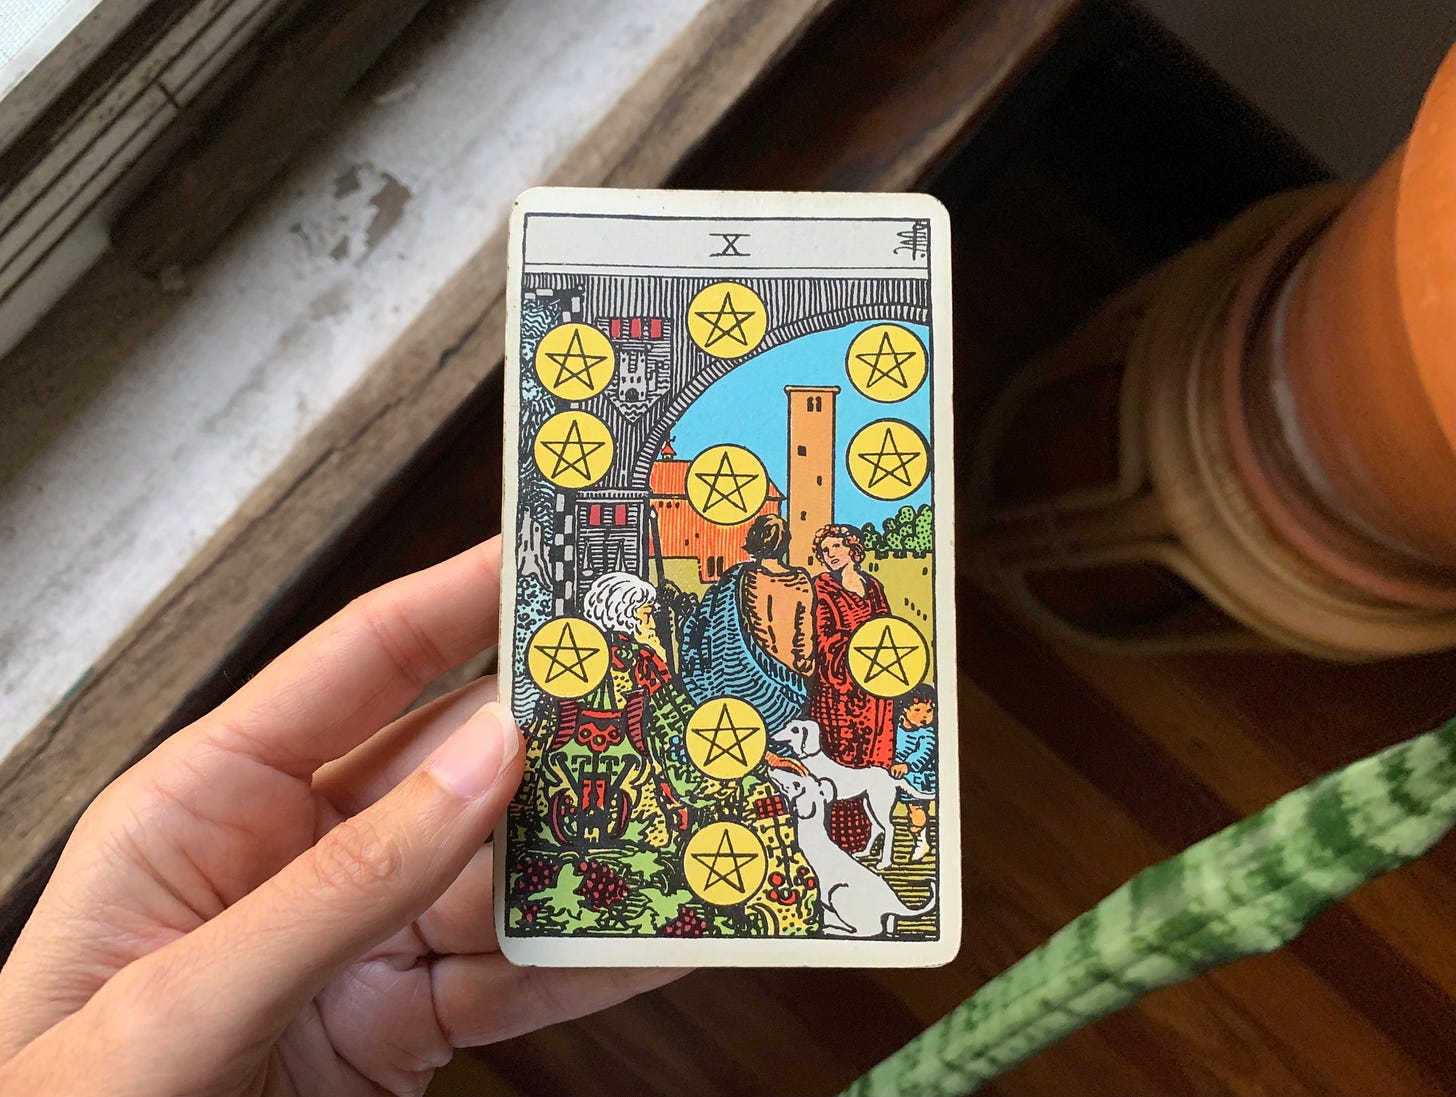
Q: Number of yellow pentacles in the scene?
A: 10